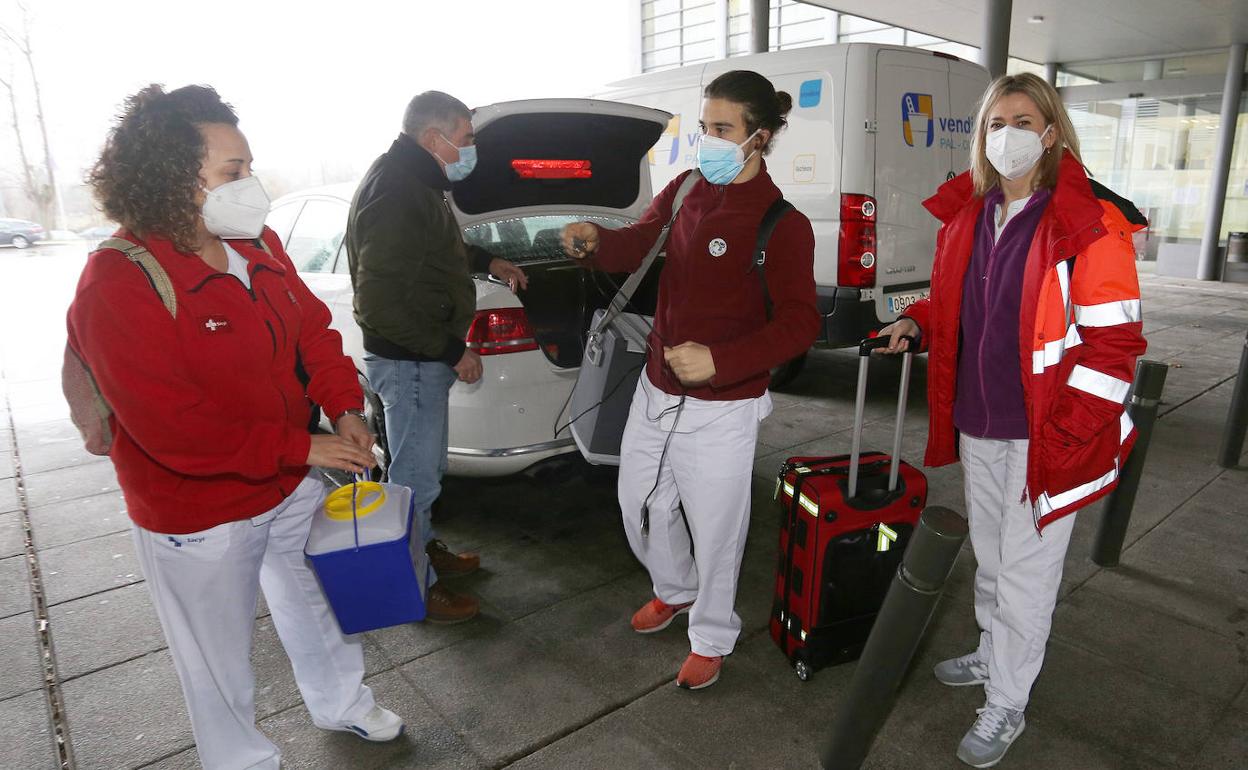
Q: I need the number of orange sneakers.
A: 2